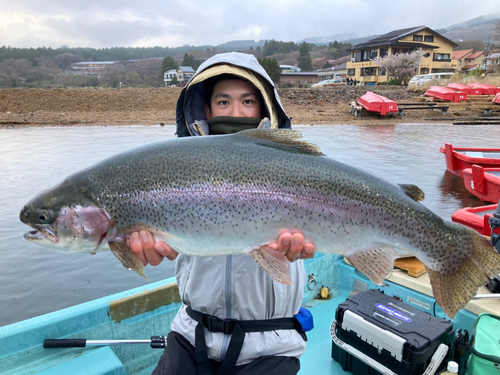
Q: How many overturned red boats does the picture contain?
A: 5